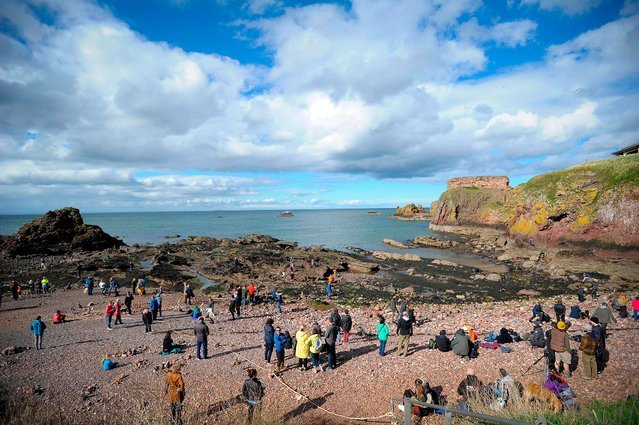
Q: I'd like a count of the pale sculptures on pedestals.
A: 0